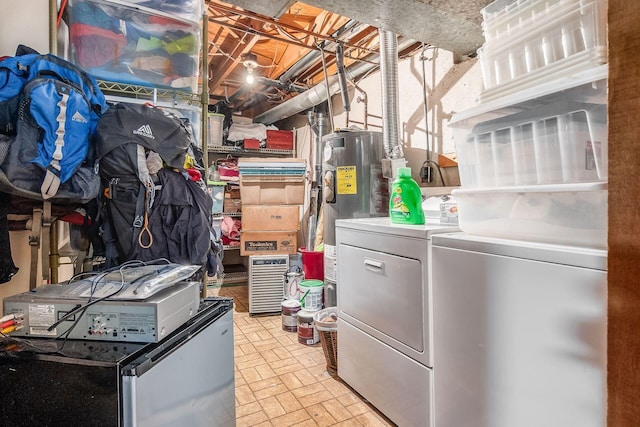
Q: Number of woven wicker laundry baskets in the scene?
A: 1